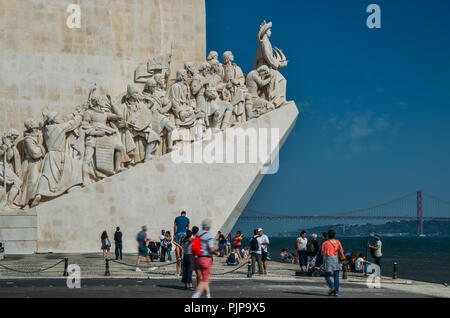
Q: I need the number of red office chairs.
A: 0